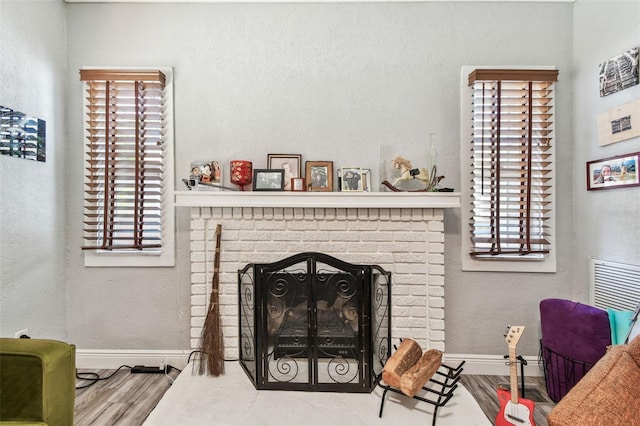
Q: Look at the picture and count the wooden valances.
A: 2